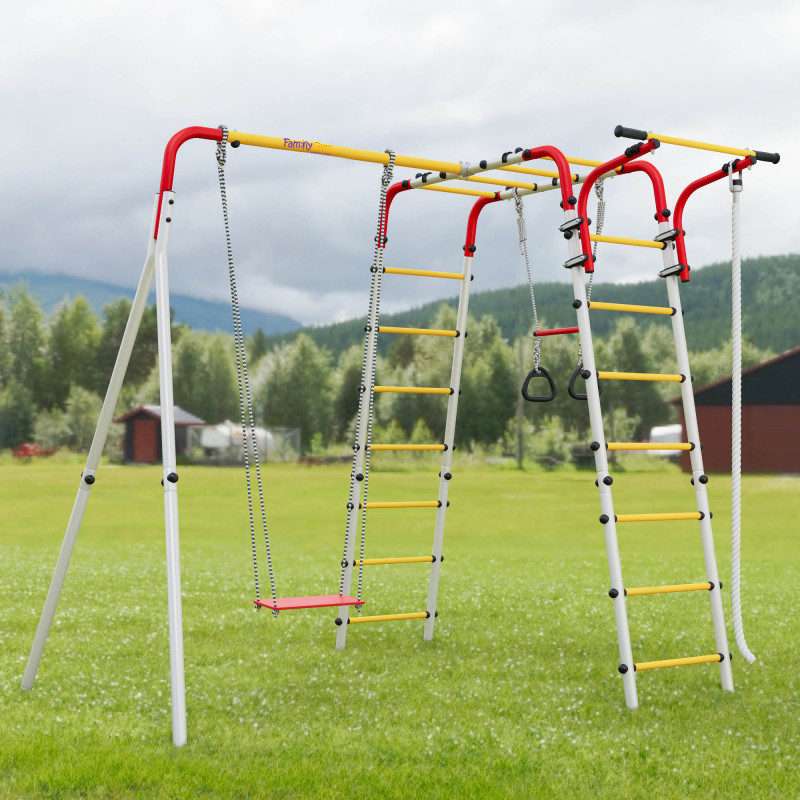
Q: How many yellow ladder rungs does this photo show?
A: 14